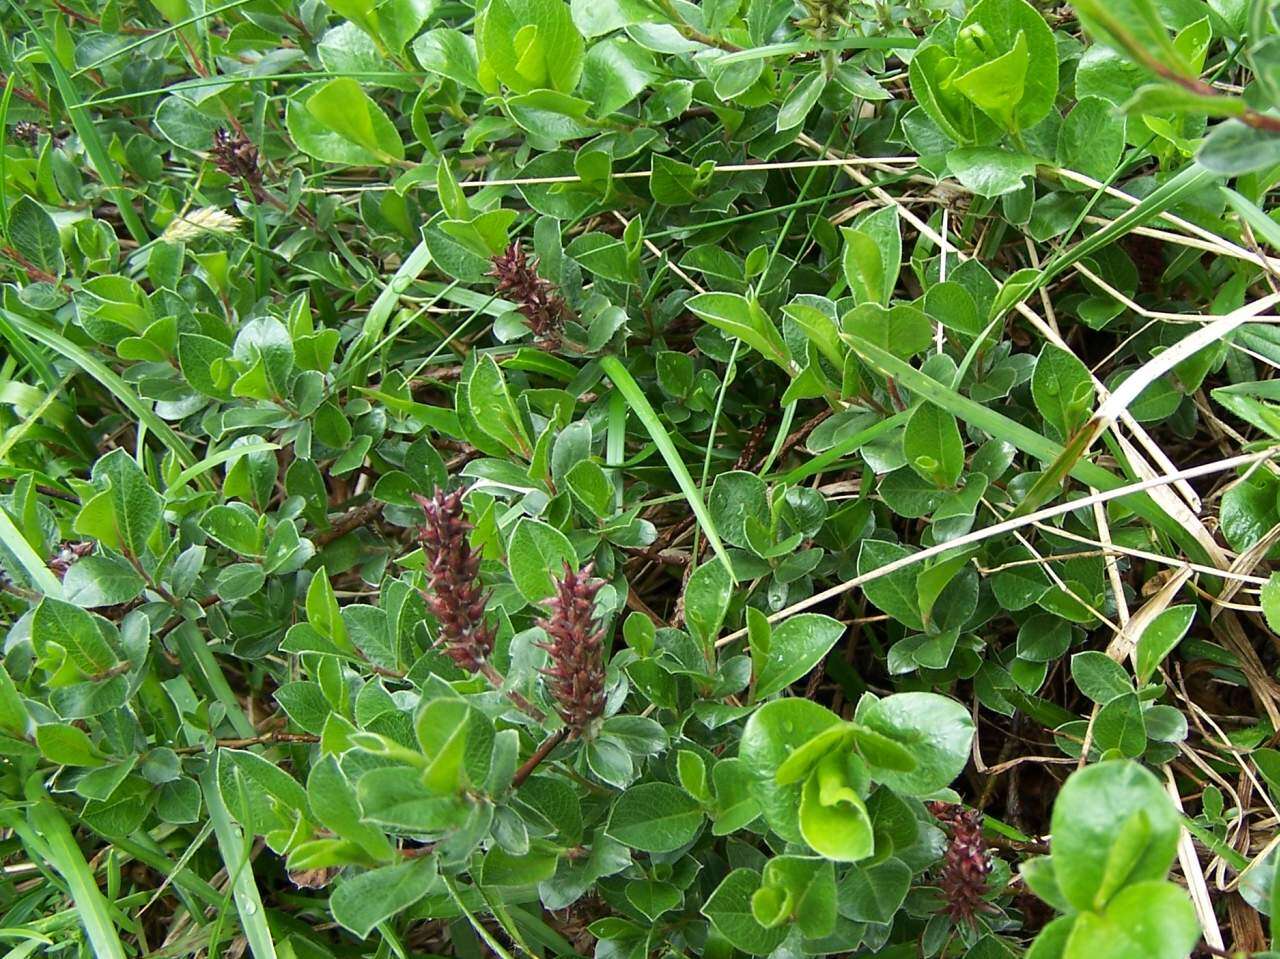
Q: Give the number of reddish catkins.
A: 5